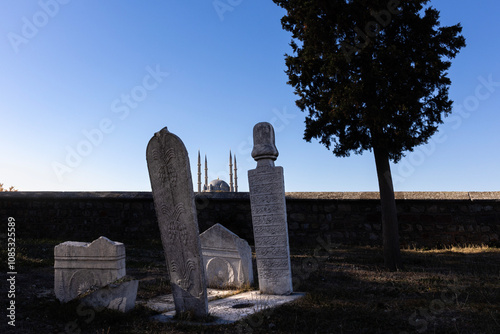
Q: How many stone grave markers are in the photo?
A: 4